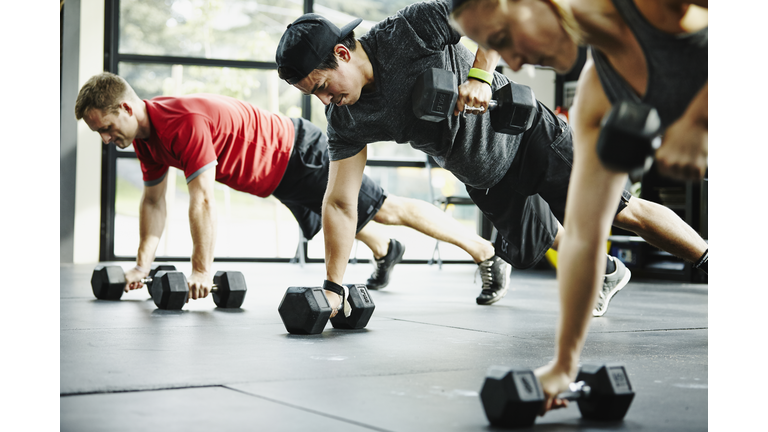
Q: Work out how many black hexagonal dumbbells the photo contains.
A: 6